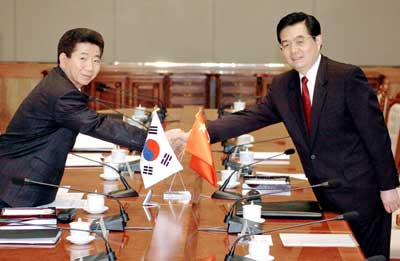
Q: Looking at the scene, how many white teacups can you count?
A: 11